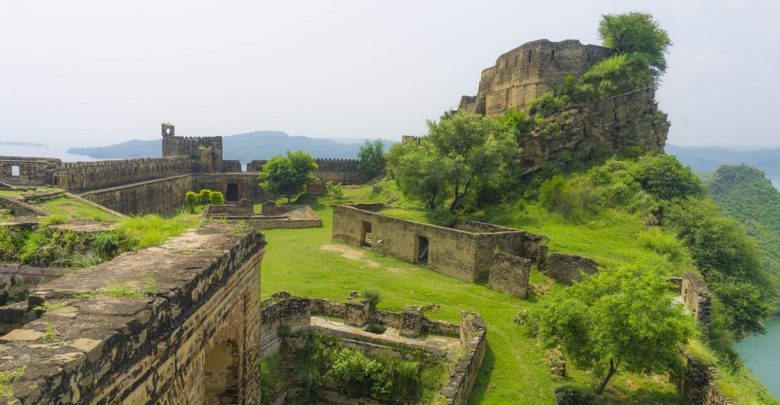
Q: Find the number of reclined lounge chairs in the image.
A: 0